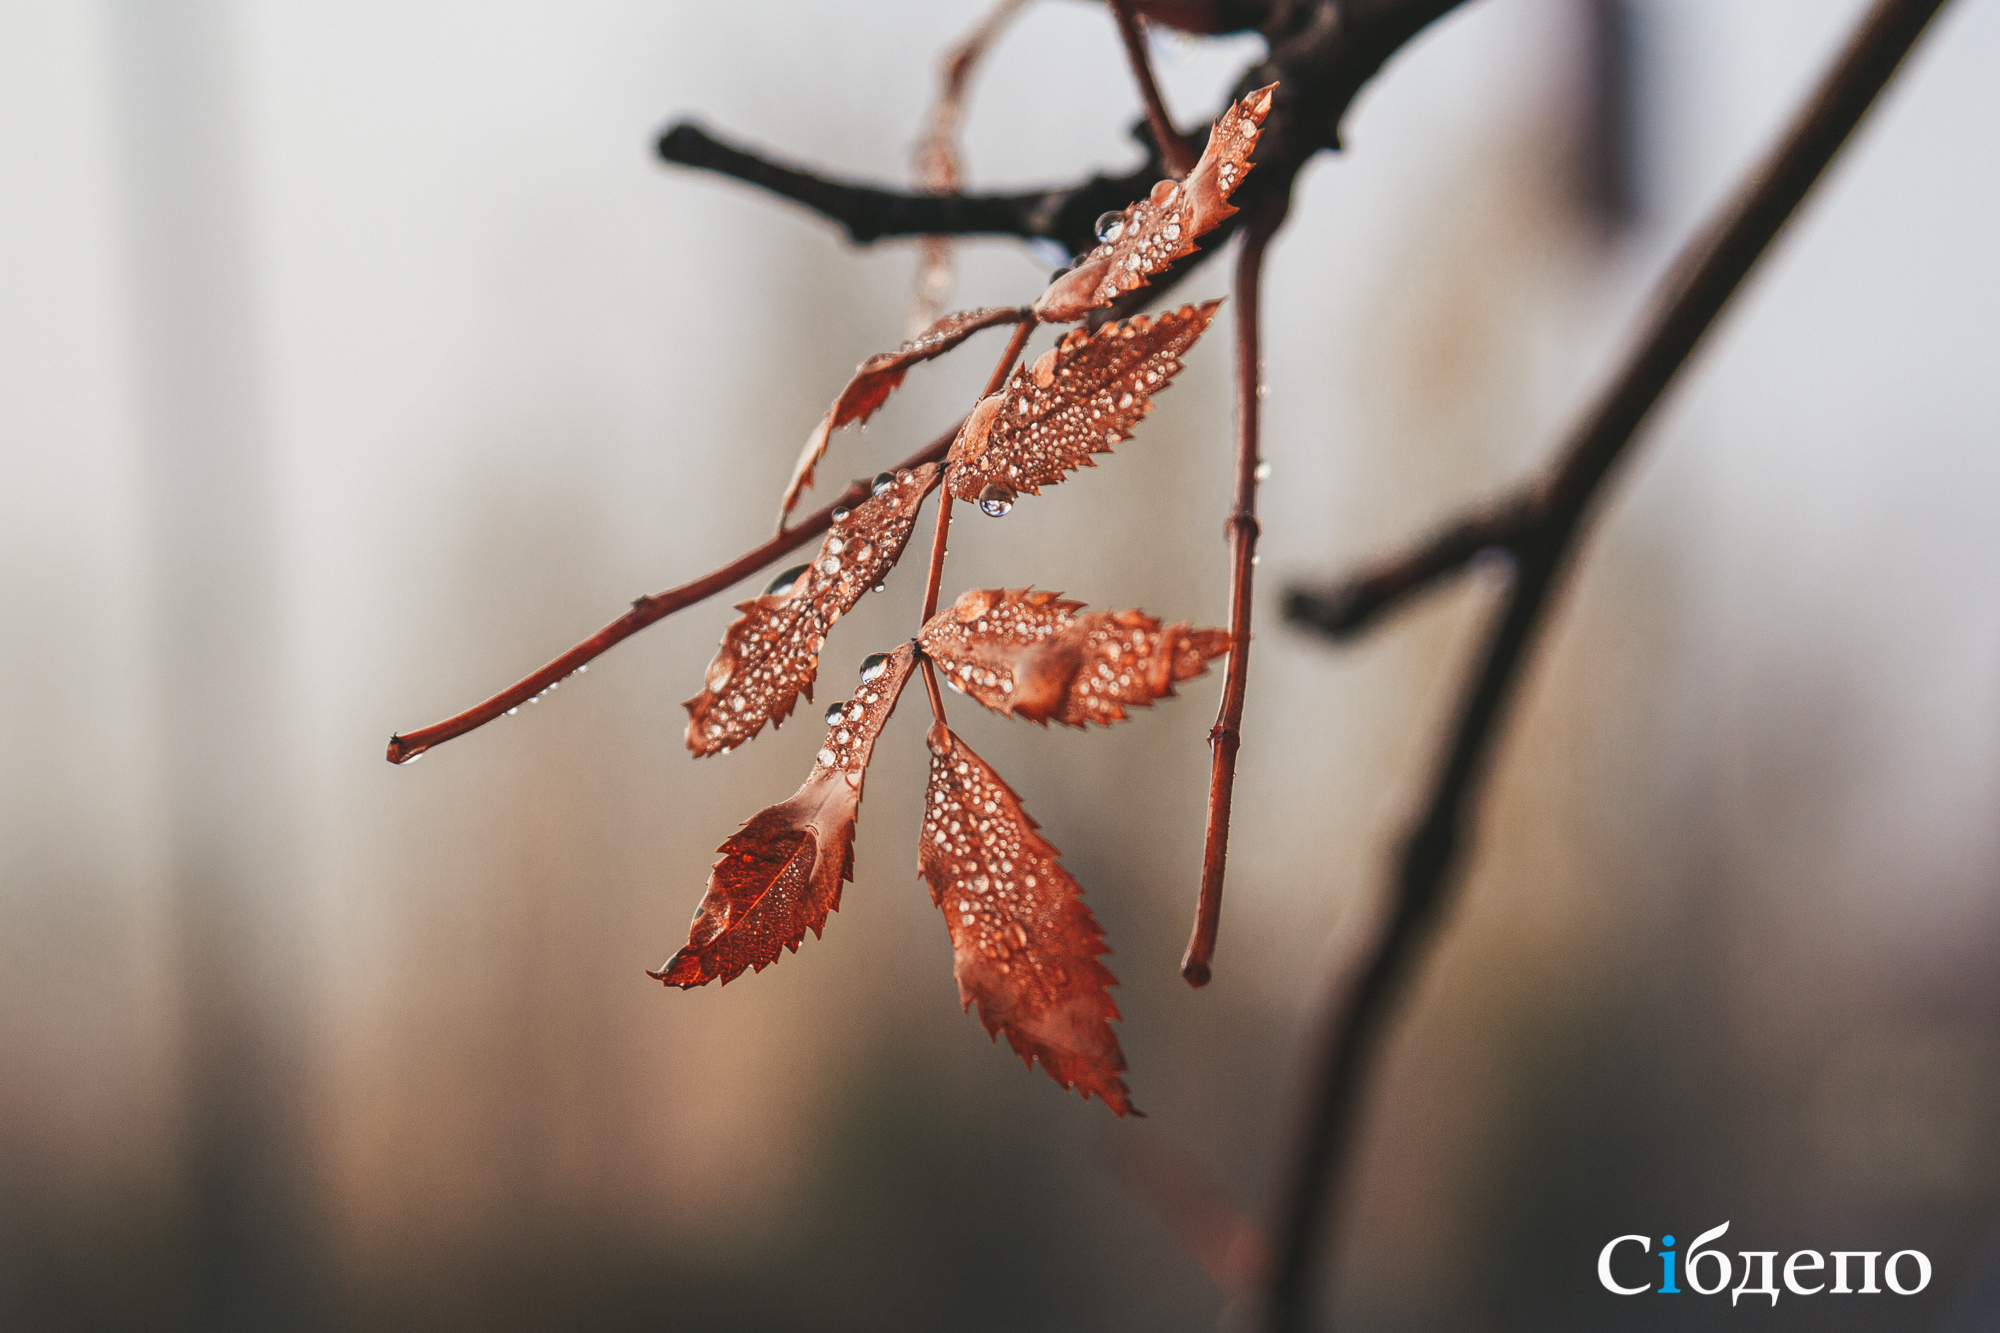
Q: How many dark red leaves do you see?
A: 7